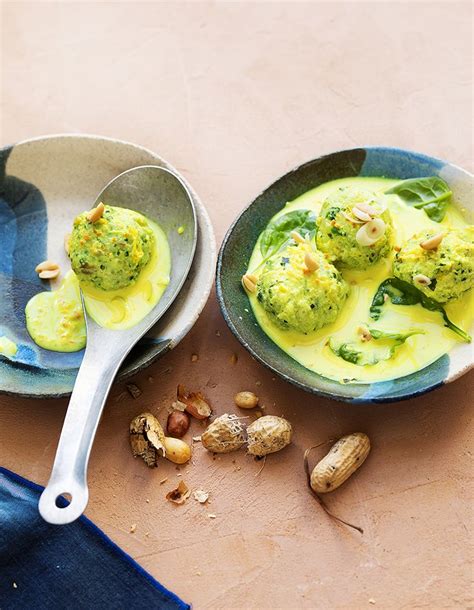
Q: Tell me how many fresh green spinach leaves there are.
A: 4